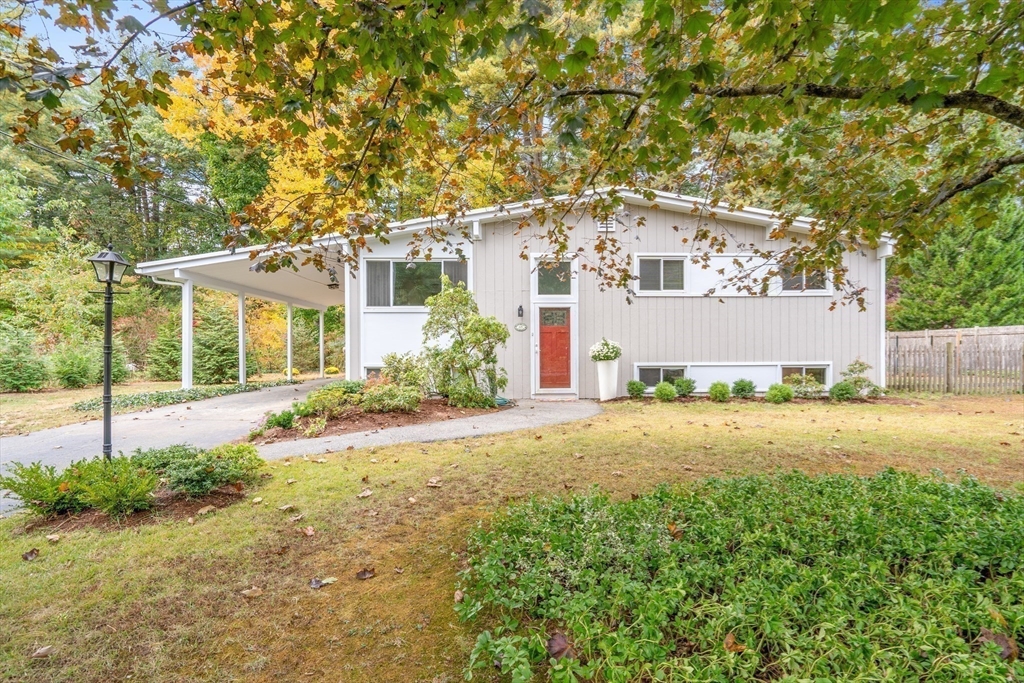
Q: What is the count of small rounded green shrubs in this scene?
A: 7